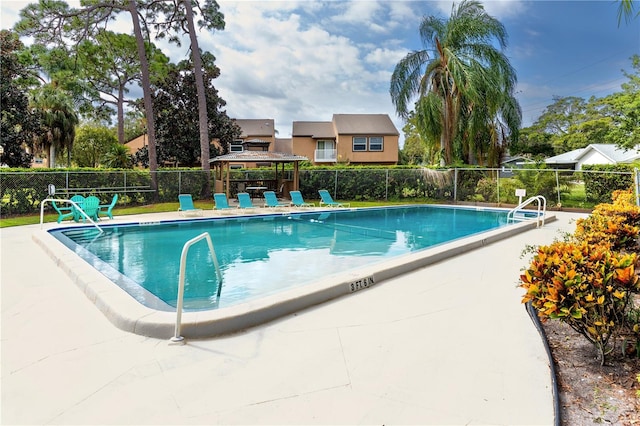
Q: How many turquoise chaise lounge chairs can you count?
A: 6